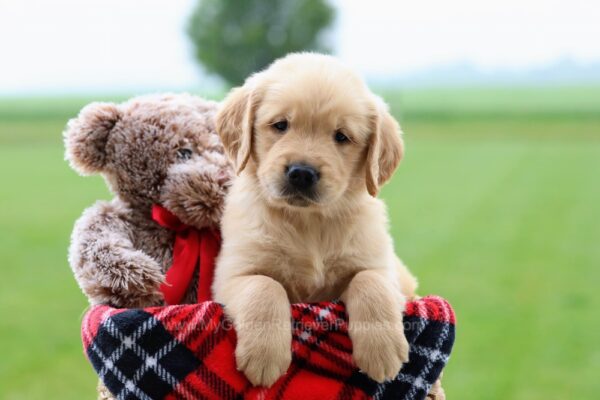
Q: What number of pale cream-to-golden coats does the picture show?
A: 1